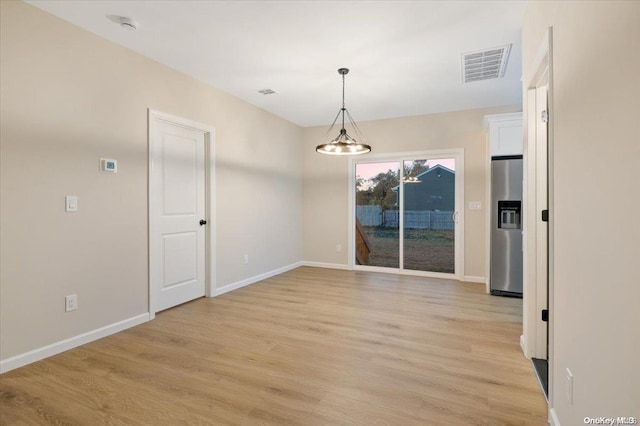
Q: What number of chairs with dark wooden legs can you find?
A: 0